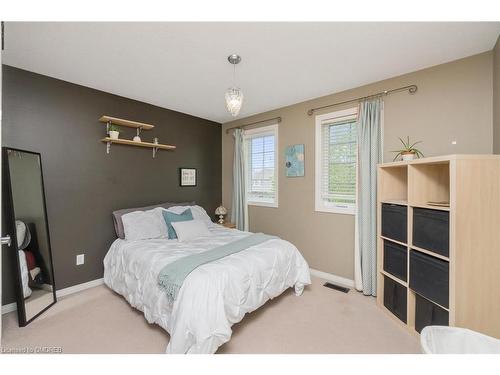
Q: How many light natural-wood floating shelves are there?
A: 2